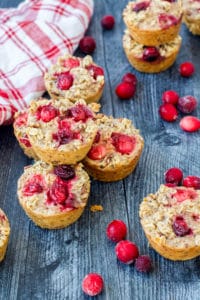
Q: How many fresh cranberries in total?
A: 15